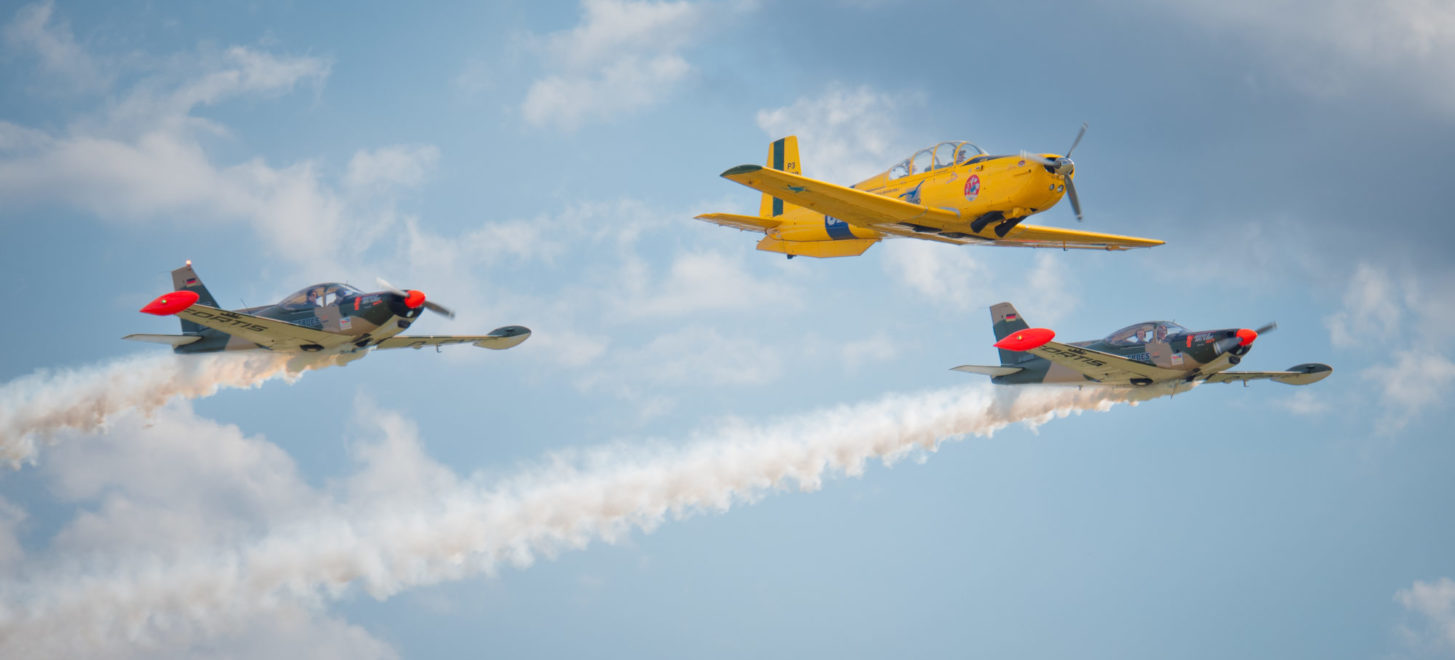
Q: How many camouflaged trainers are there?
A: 2